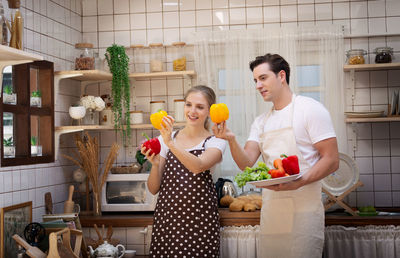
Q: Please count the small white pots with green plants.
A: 4